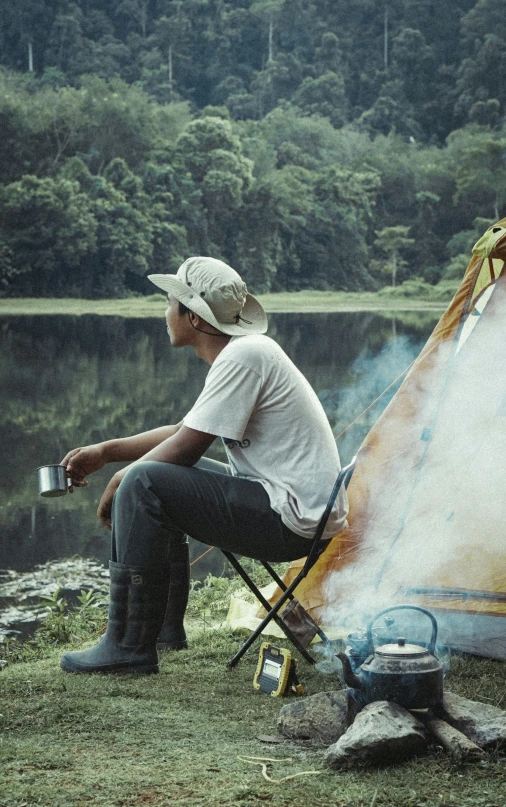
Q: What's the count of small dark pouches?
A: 1